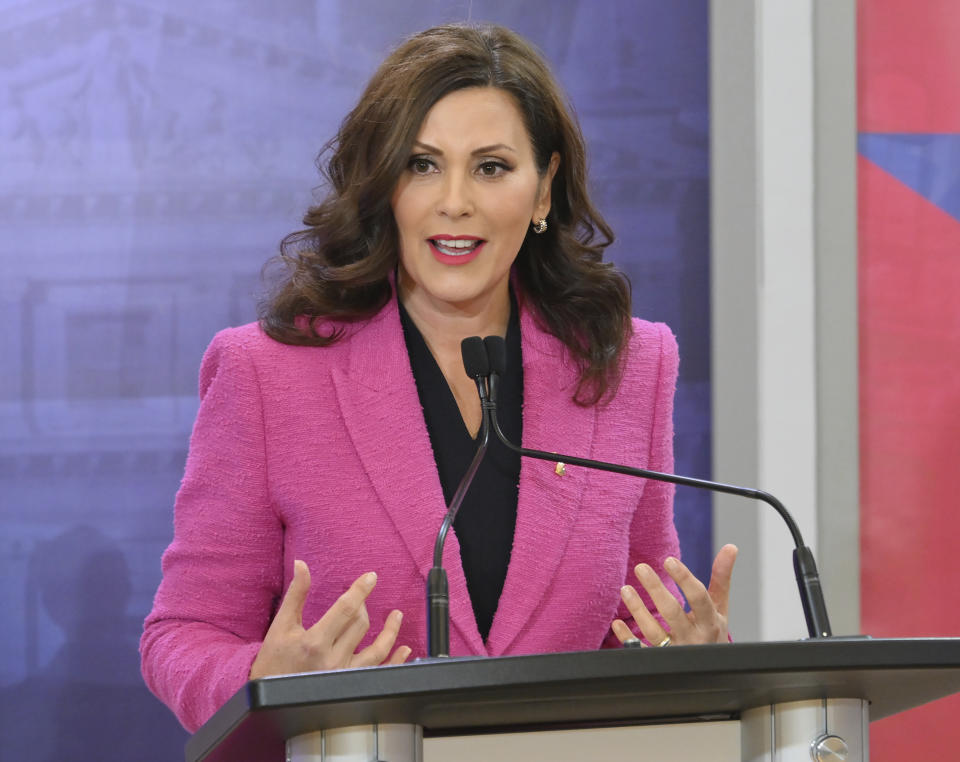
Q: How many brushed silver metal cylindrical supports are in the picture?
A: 2